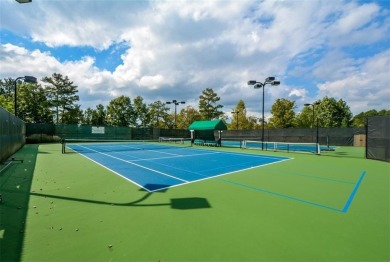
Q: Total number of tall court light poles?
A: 5